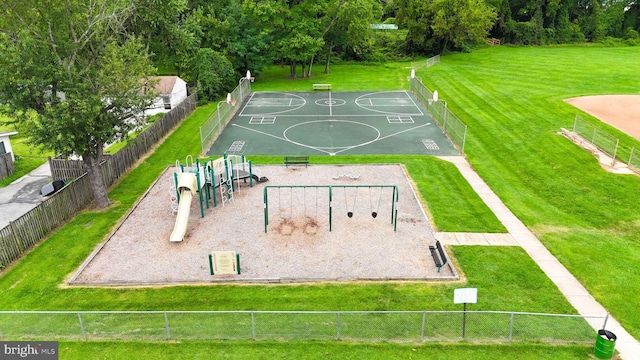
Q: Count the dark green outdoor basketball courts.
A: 1